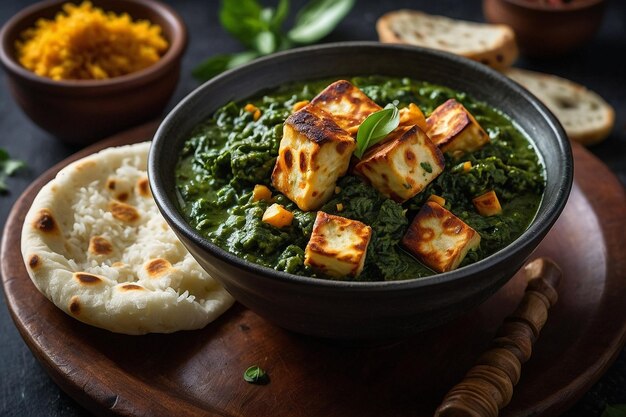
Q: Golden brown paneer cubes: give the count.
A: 6